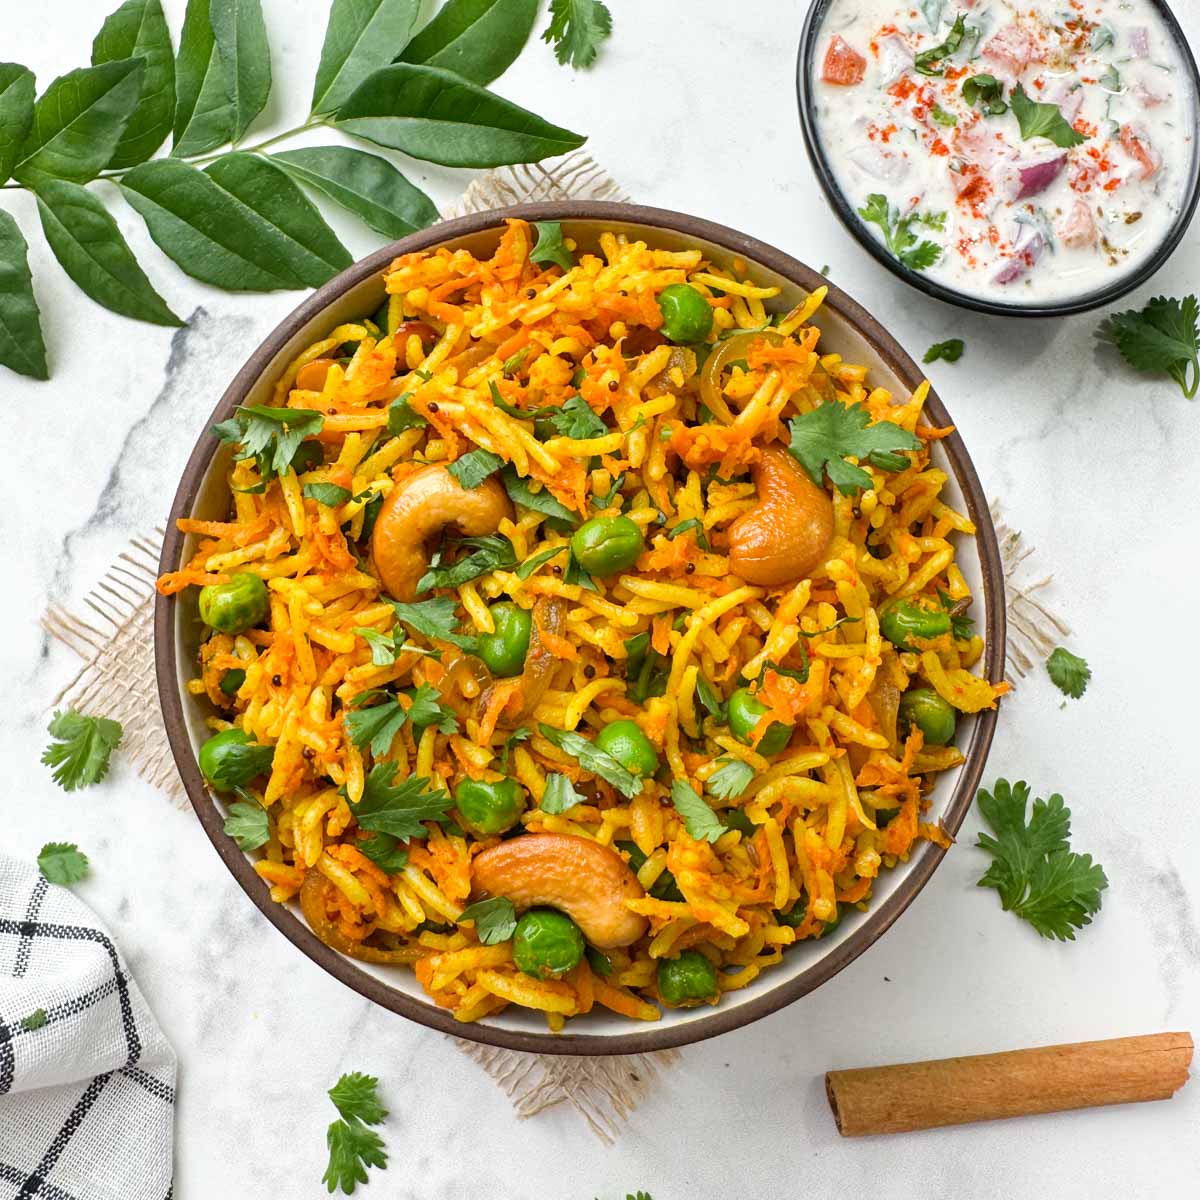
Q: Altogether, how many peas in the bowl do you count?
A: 12